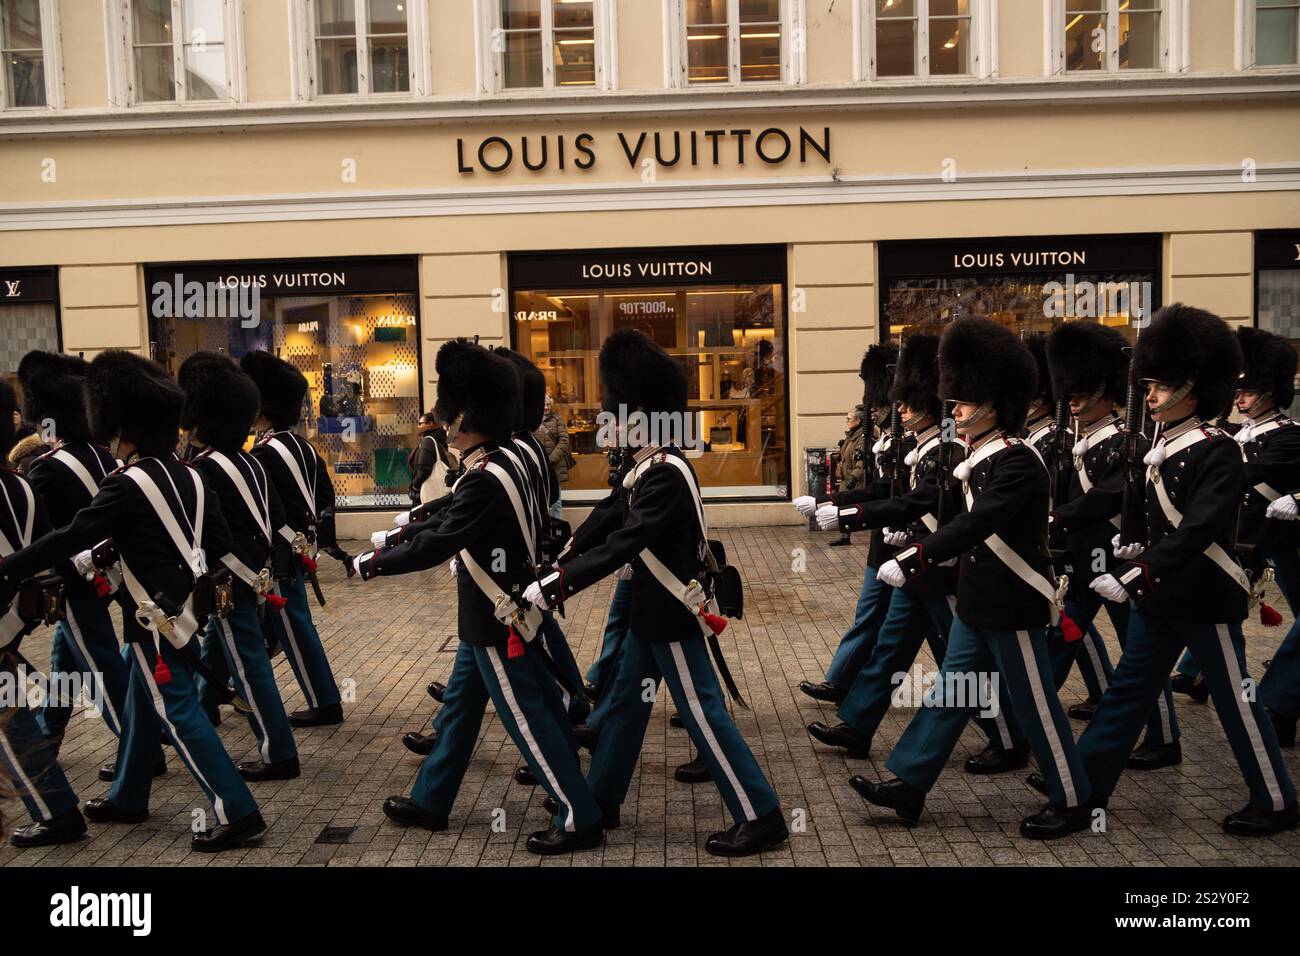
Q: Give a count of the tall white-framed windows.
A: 8